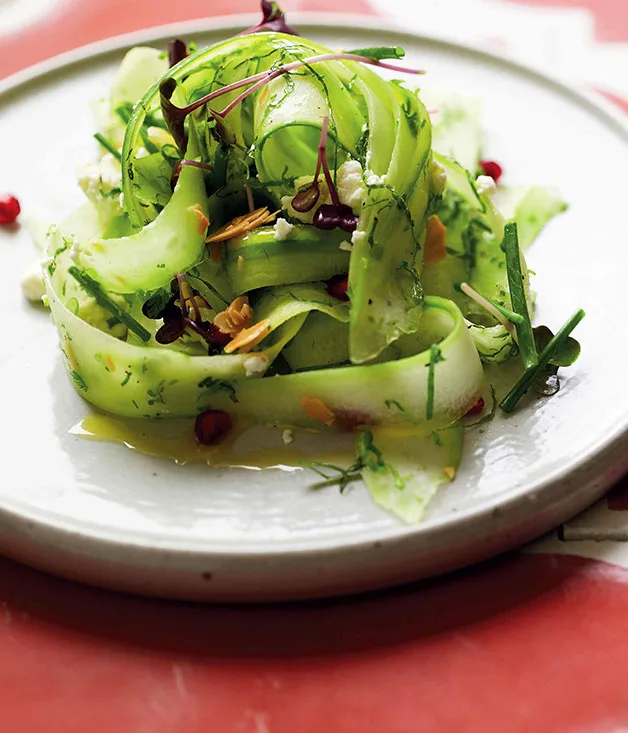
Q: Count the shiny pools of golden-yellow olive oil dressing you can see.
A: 1